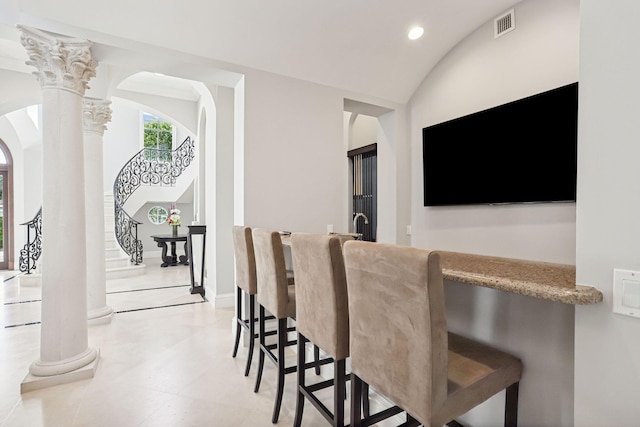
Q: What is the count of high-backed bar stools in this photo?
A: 4